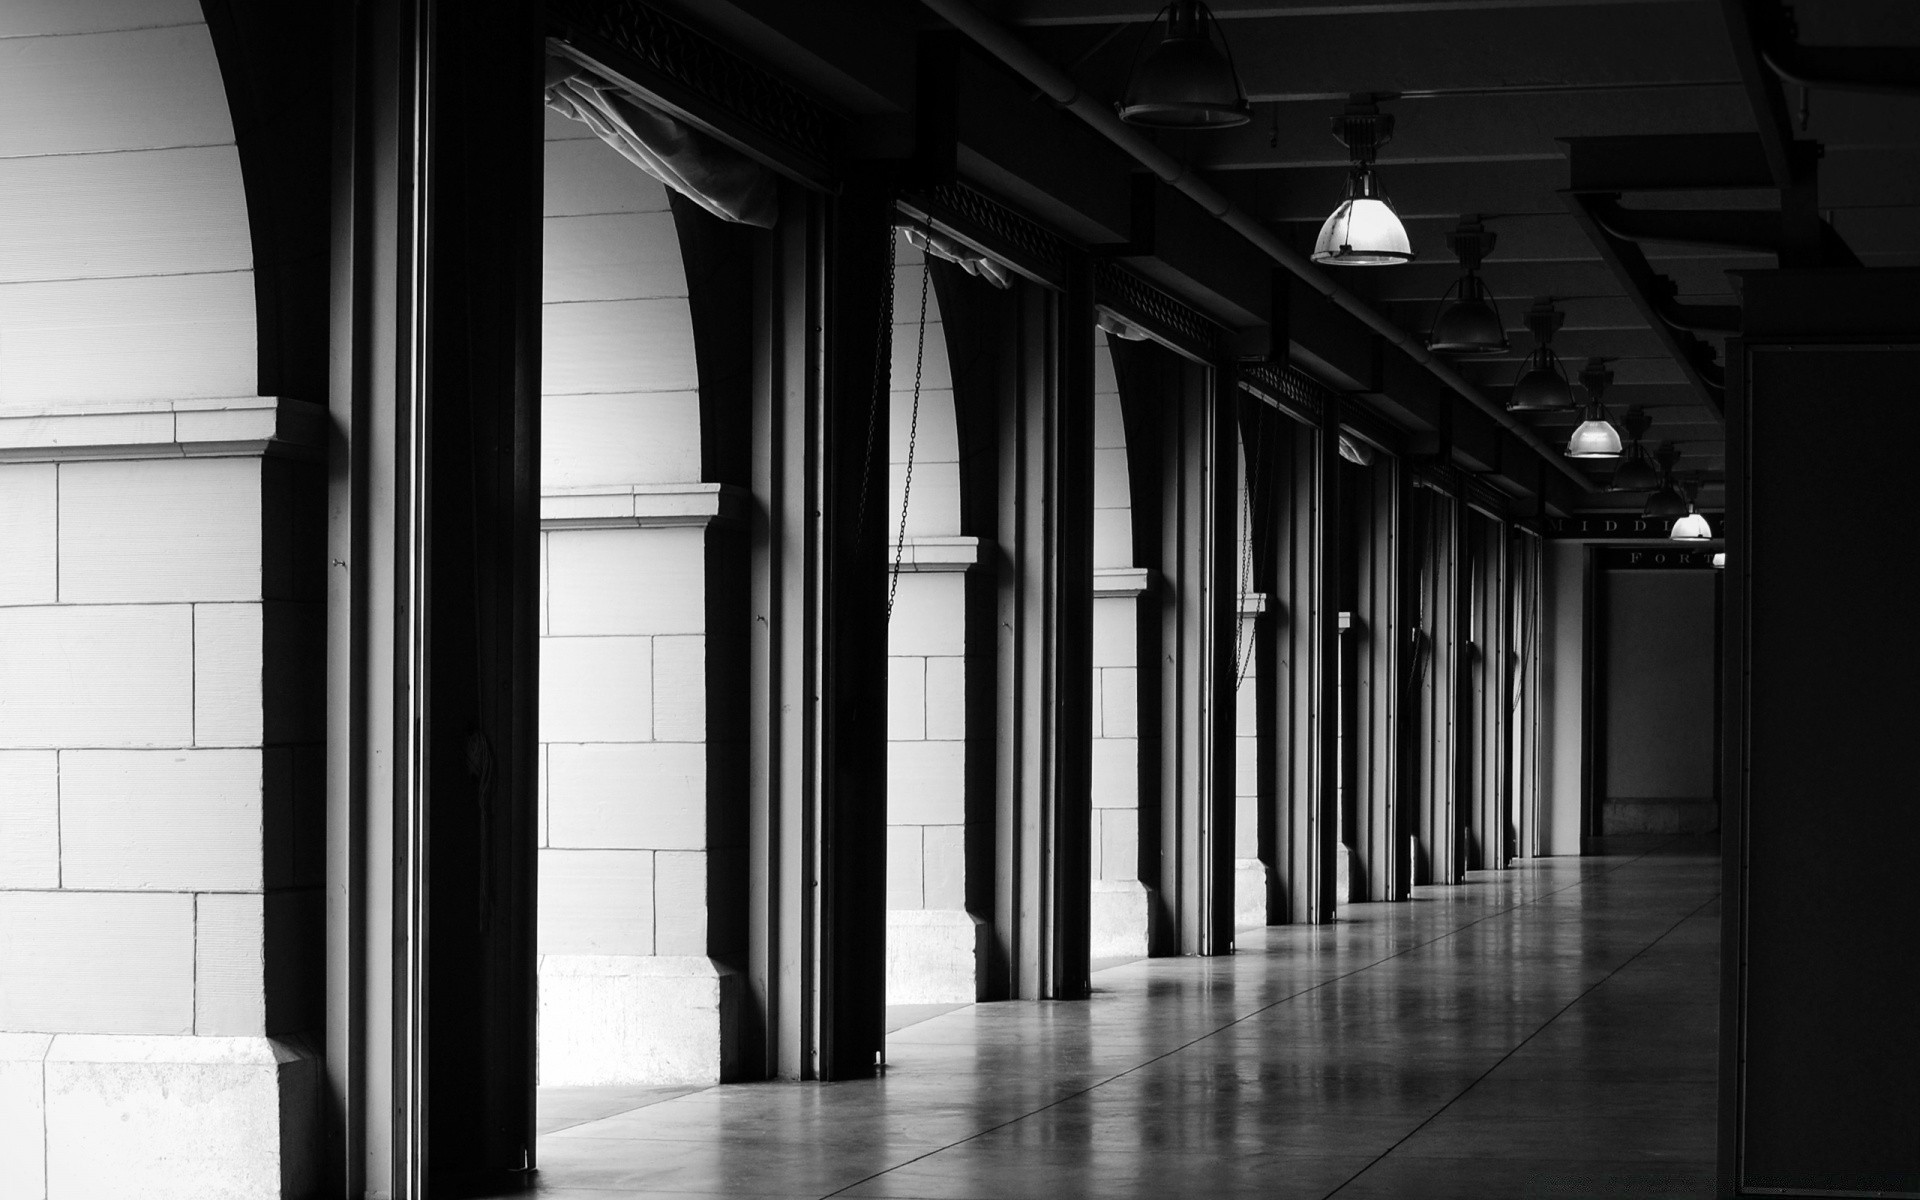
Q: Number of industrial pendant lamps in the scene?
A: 9